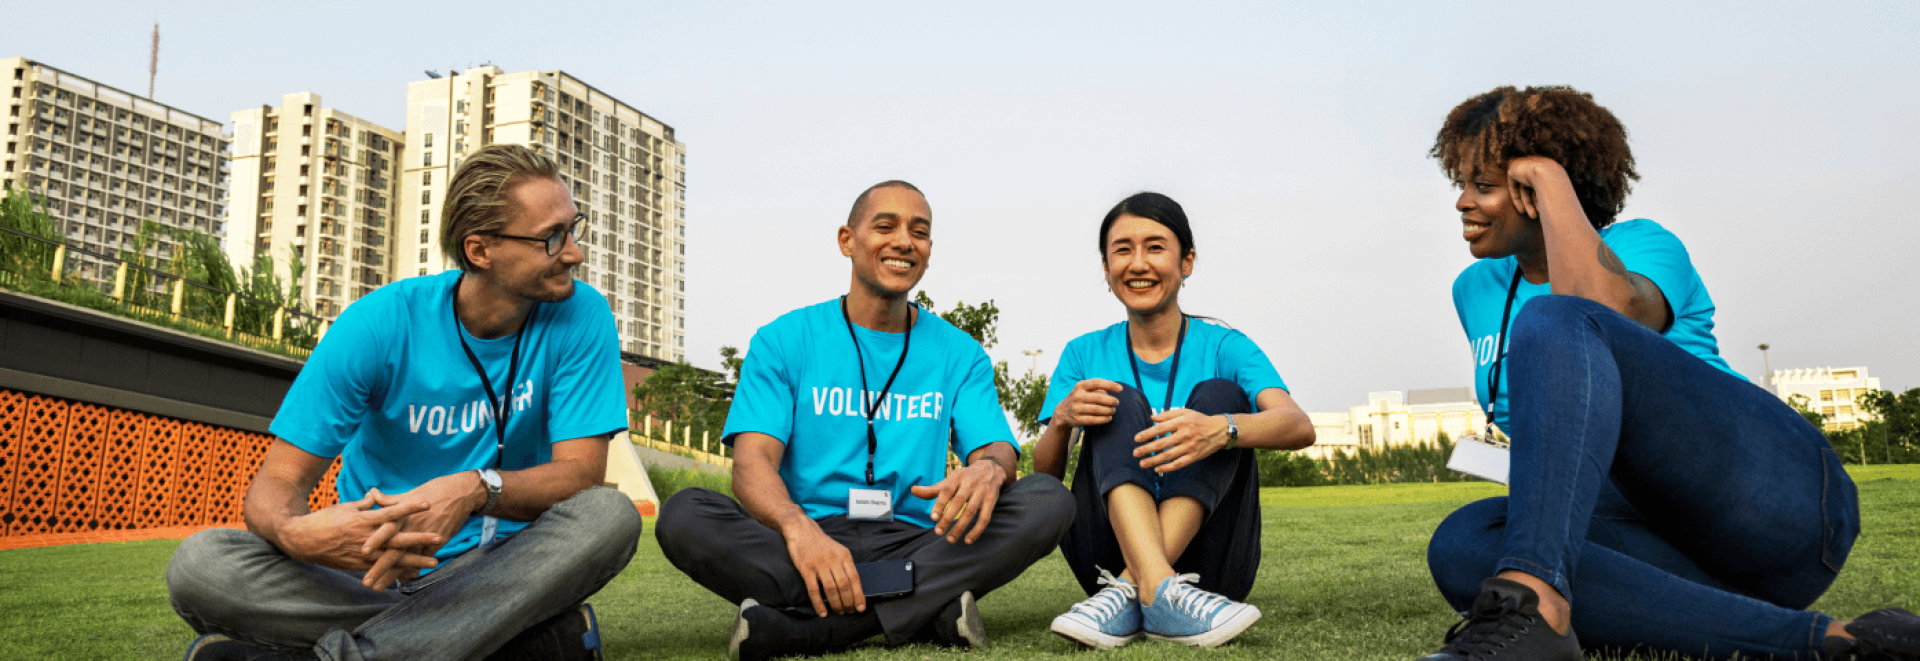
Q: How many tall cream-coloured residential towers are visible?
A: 3